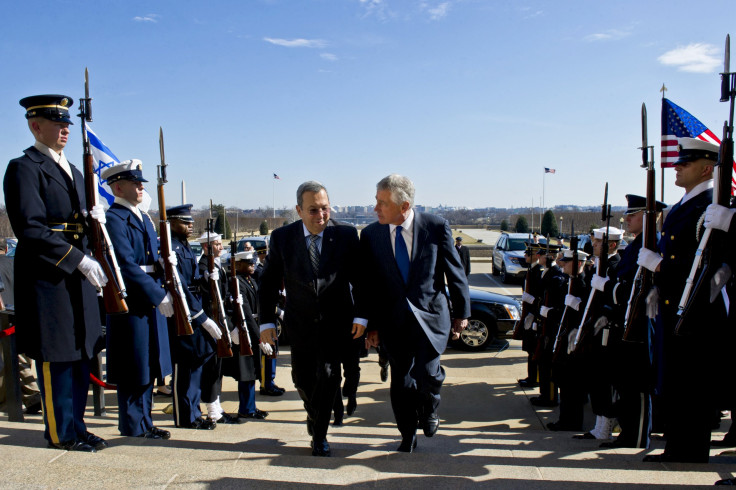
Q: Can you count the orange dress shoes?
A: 0